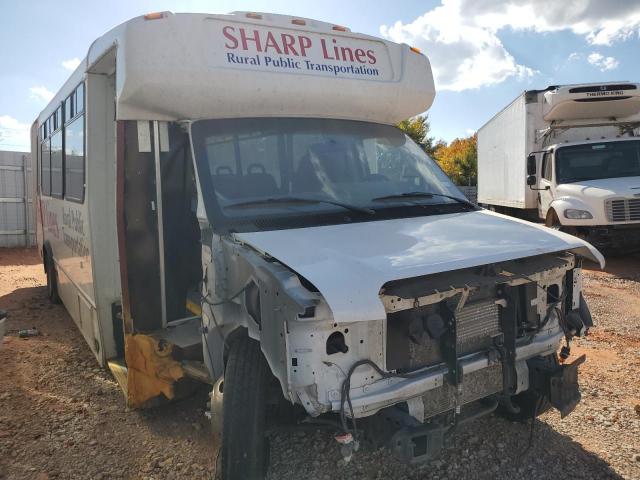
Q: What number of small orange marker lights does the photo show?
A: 5